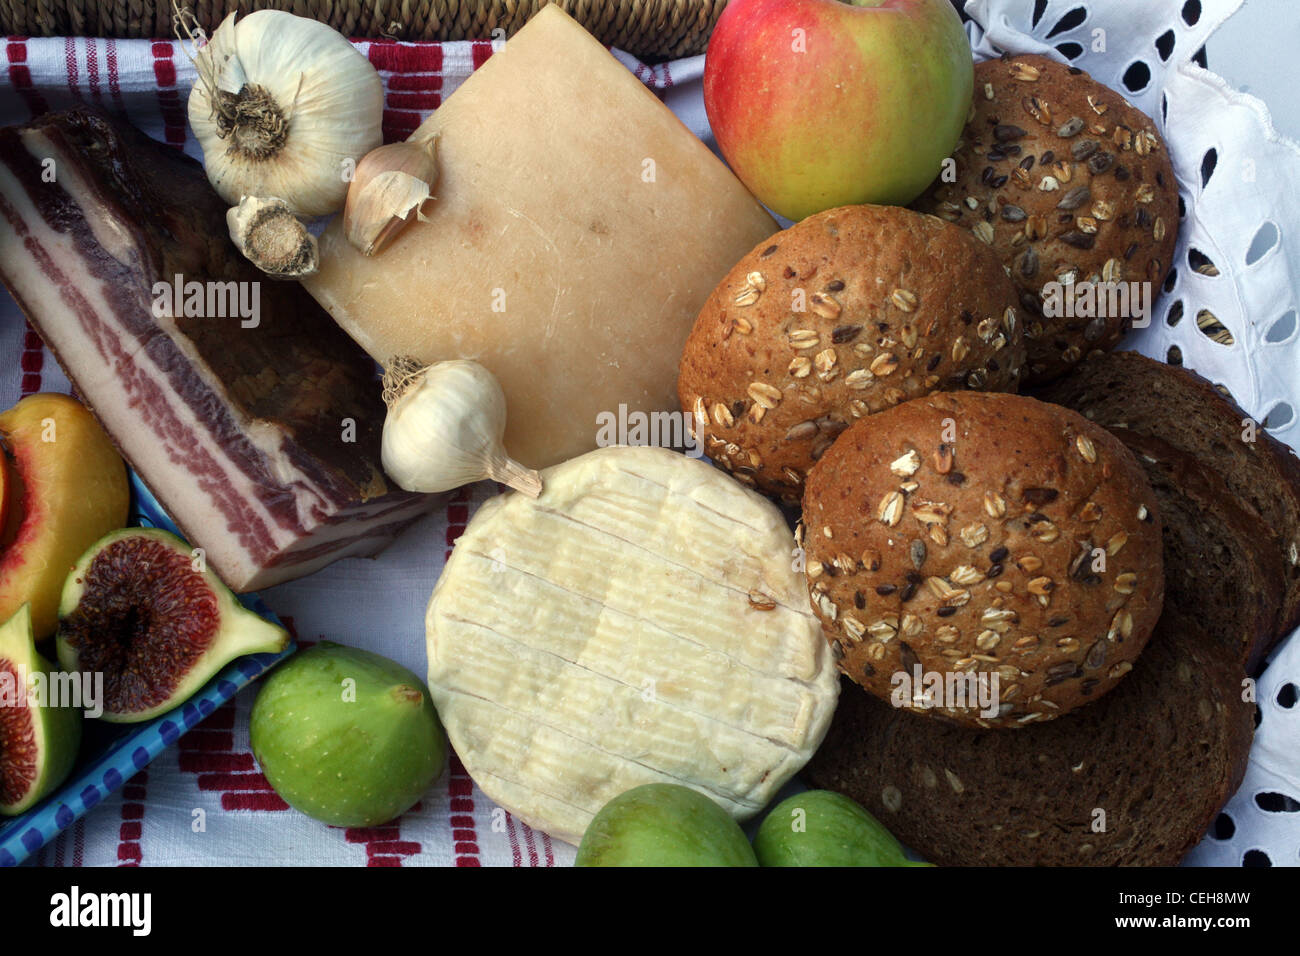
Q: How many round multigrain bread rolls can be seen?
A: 3